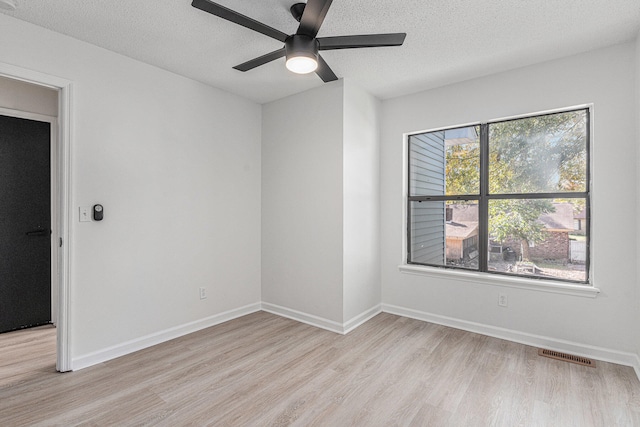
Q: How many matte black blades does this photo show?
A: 5